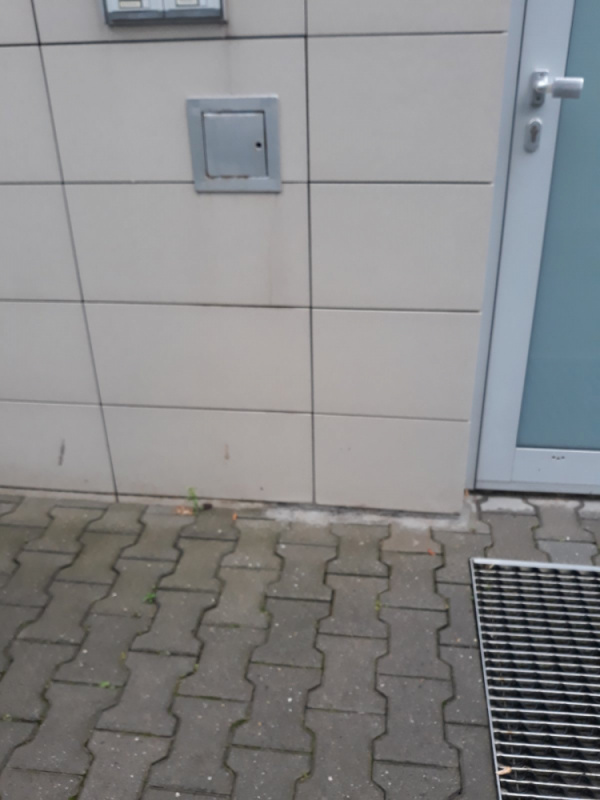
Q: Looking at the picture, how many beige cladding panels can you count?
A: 15